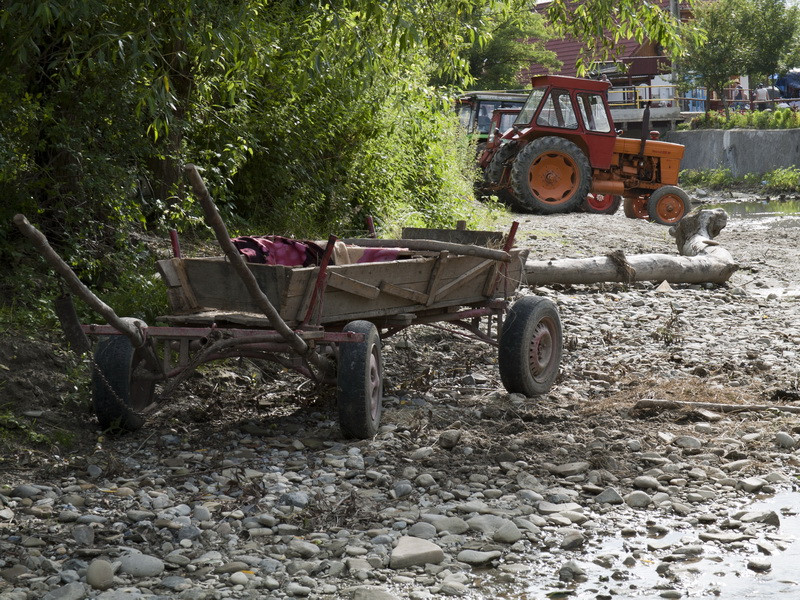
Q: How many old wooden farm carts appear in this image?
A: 1